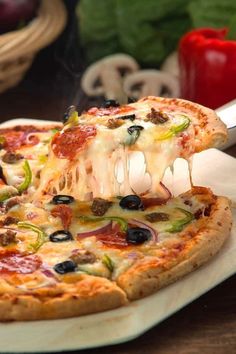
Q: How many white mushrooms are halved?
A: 2